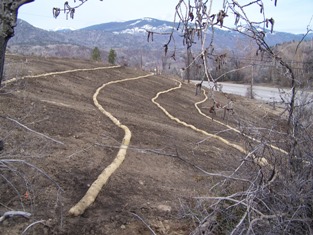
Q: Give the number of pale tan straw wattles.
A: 4